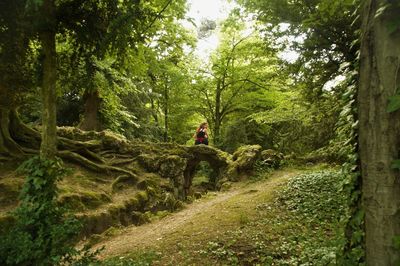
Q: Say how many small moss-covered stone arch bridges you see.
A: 1